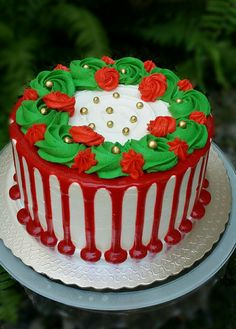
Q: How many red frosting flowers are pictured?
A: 15